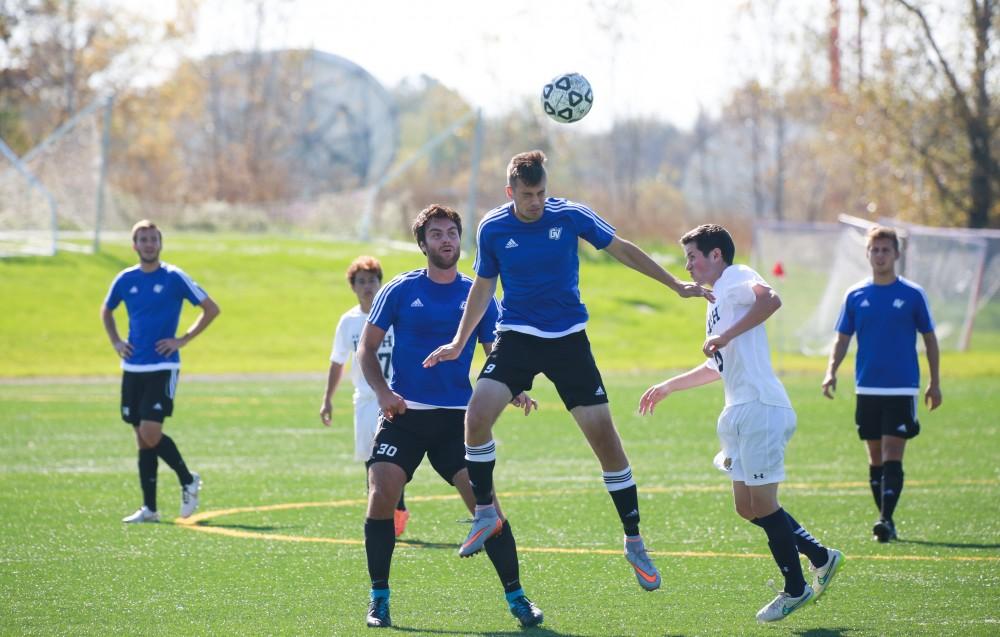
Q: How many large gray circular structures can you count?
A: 1